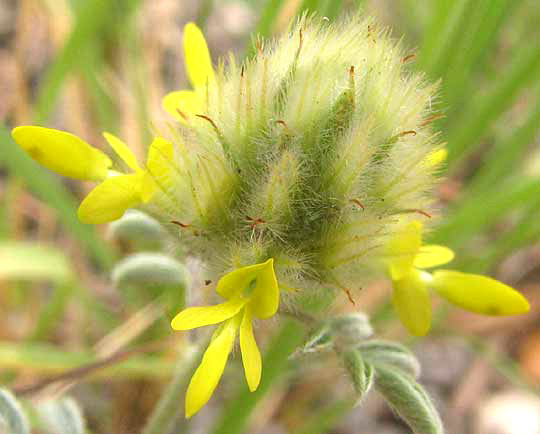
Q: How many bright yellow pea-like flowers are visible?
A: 4